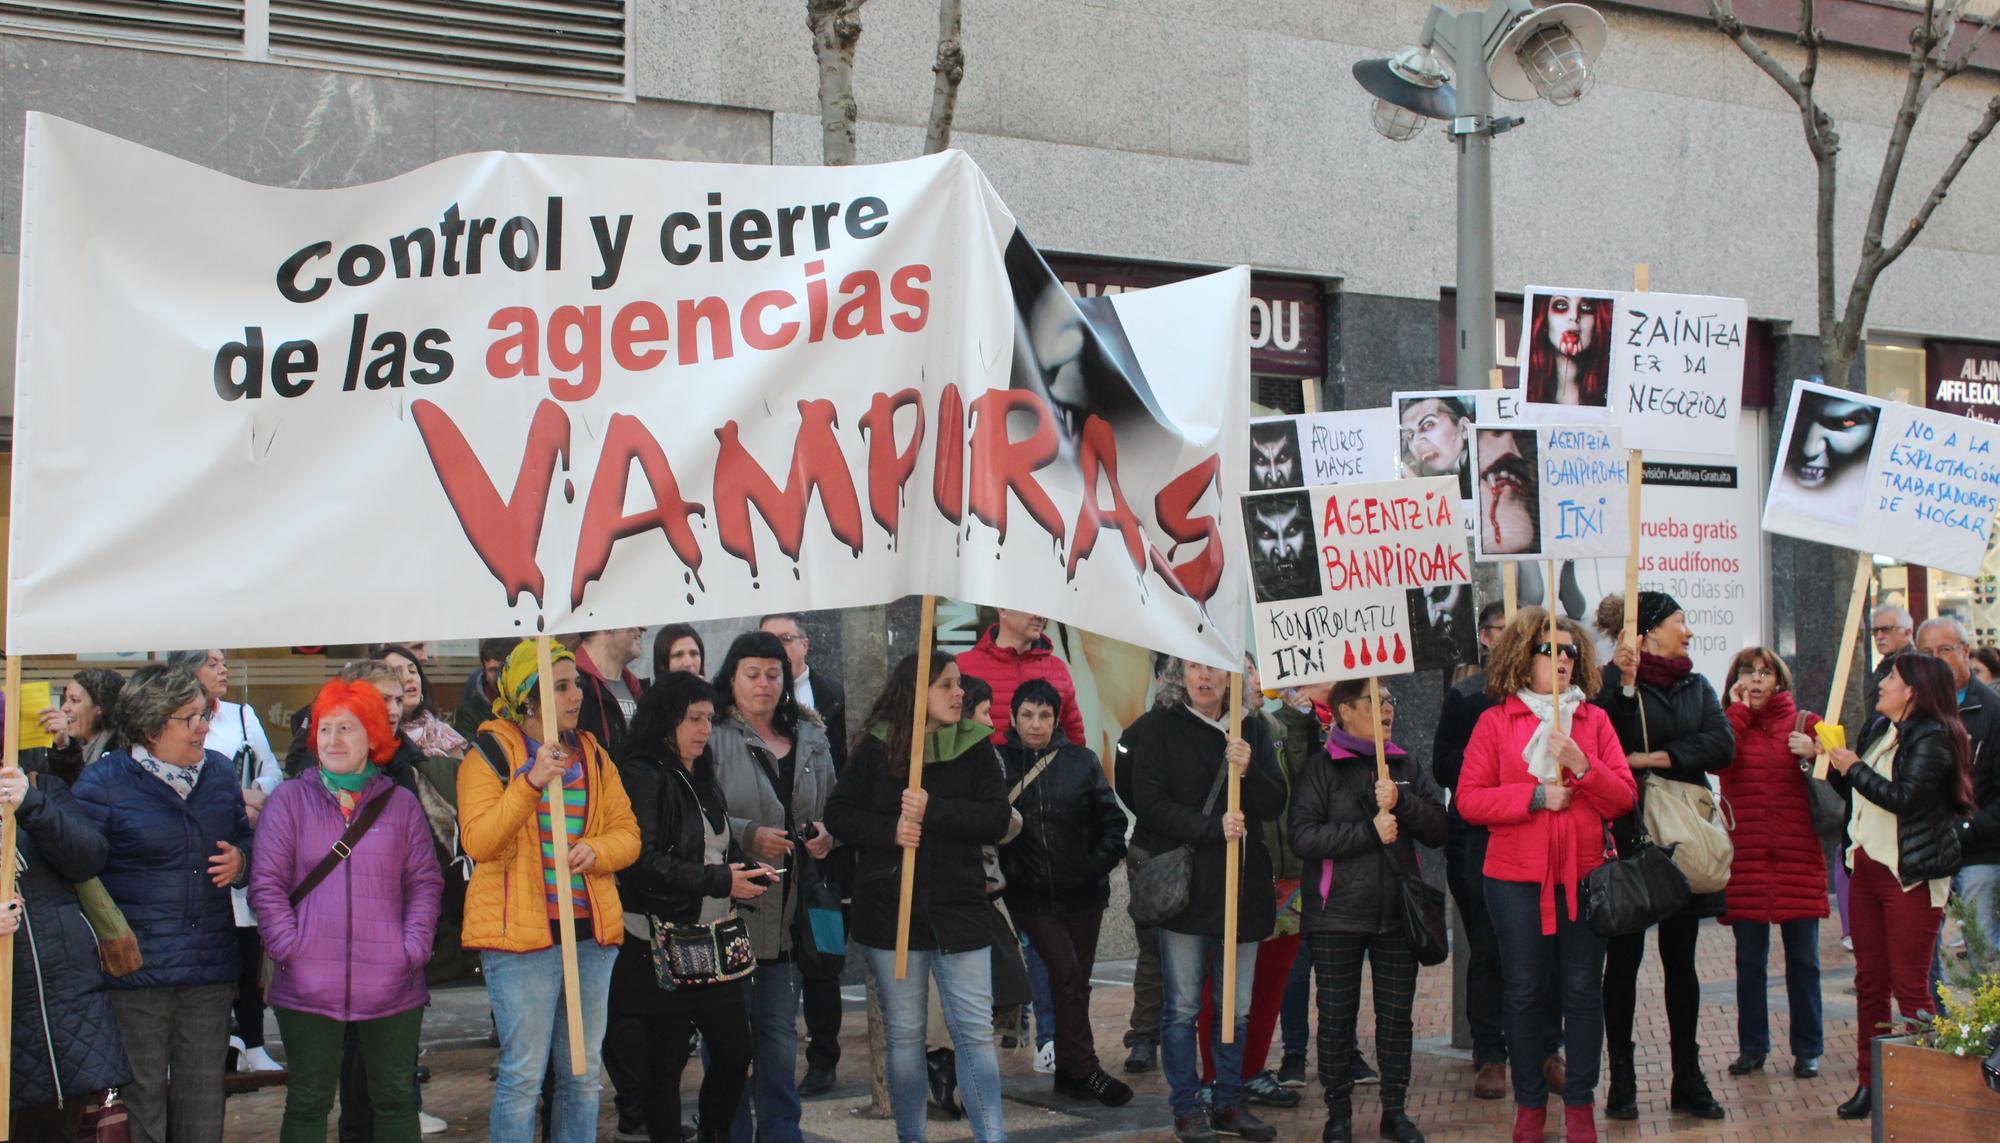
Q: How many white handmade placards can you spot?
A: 6